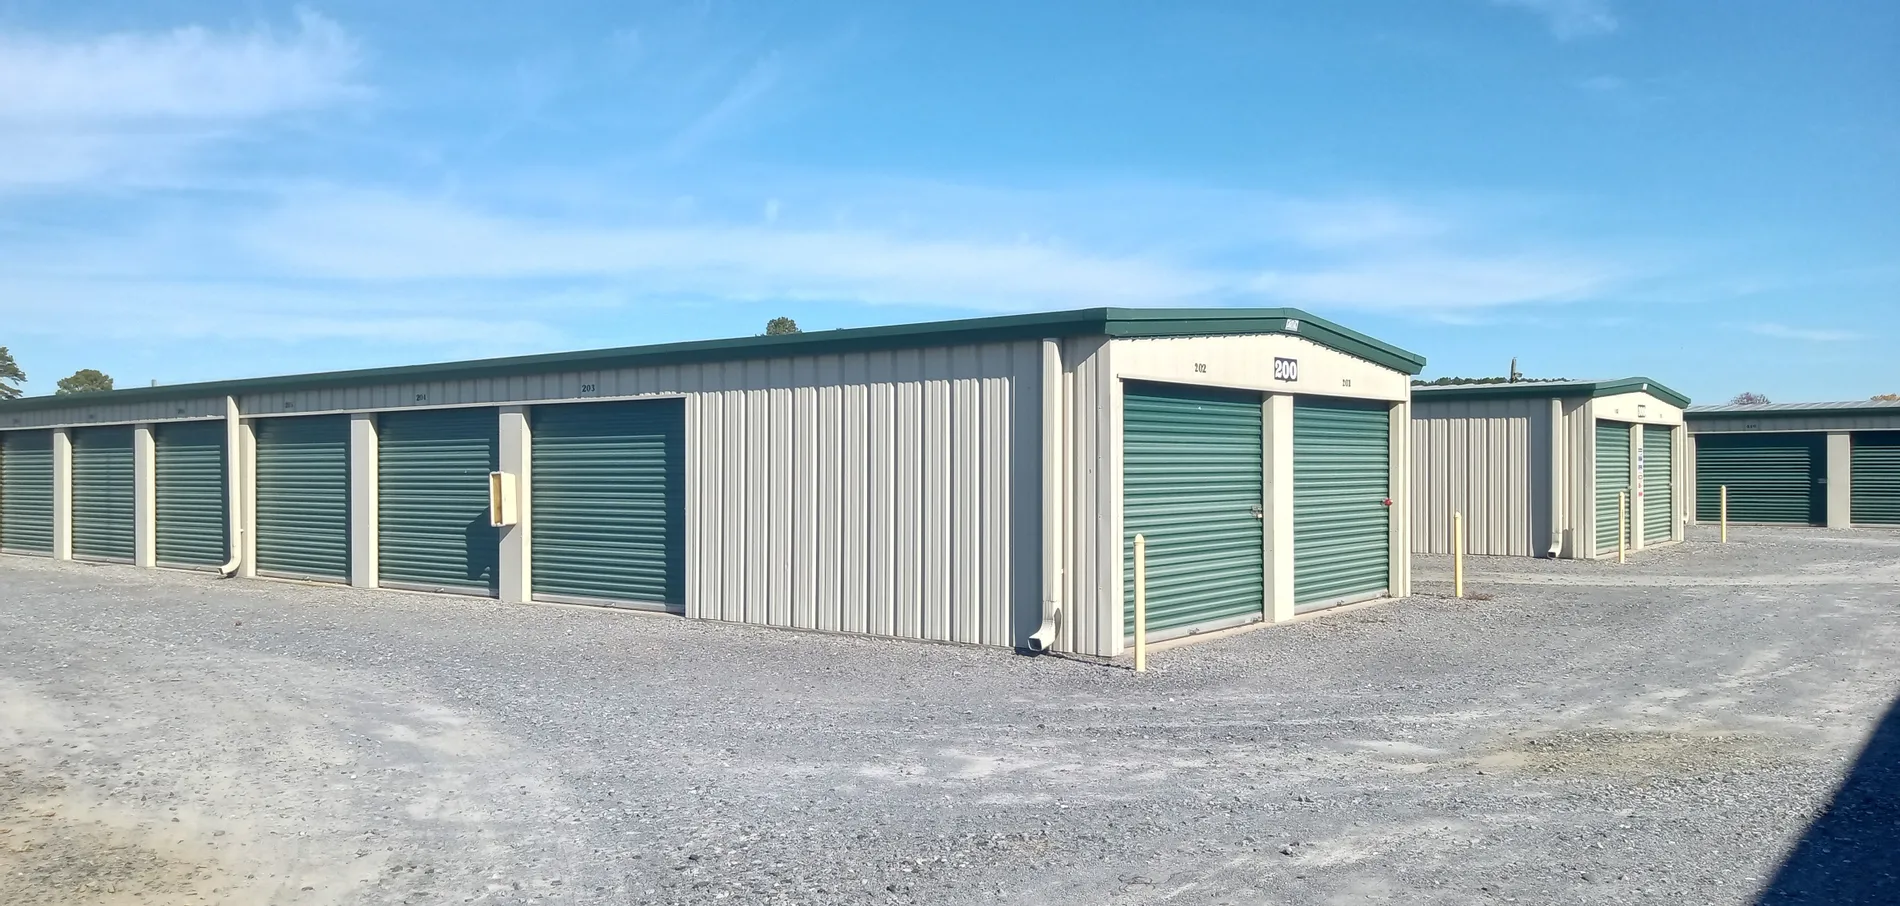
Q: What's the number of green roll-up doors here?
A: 12